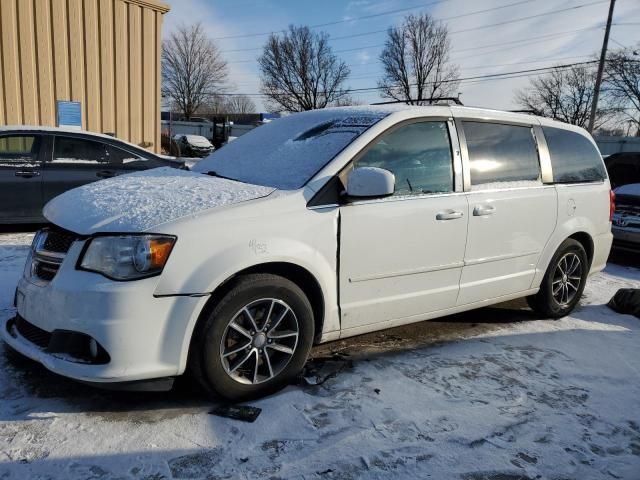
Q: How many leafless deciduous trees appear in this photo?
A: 5